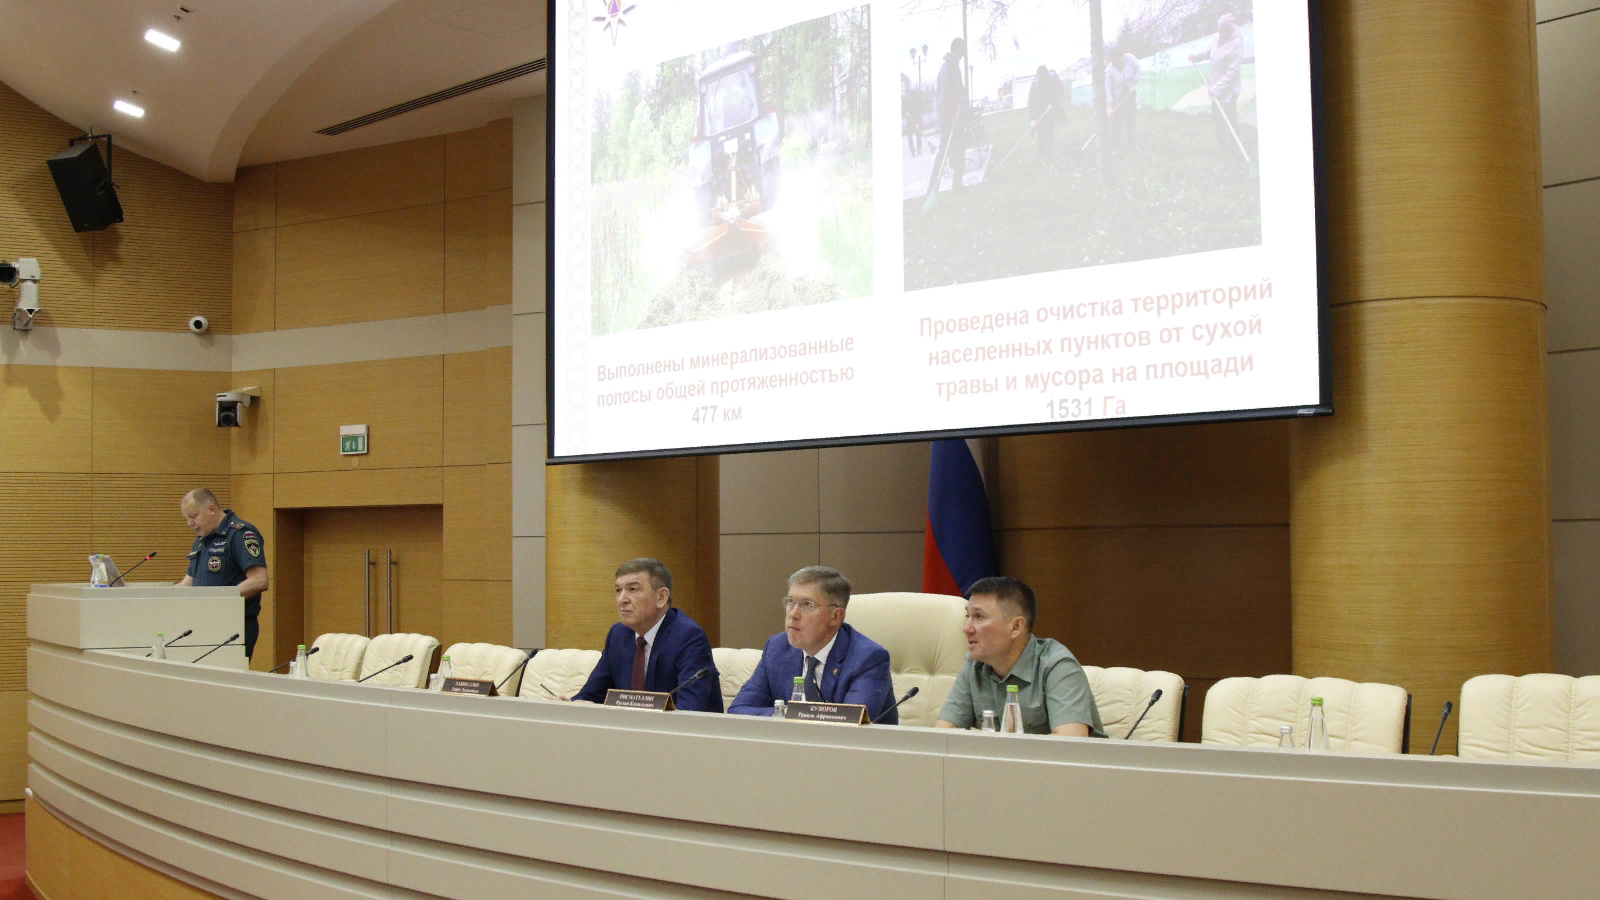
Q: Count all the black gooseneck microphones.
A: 10